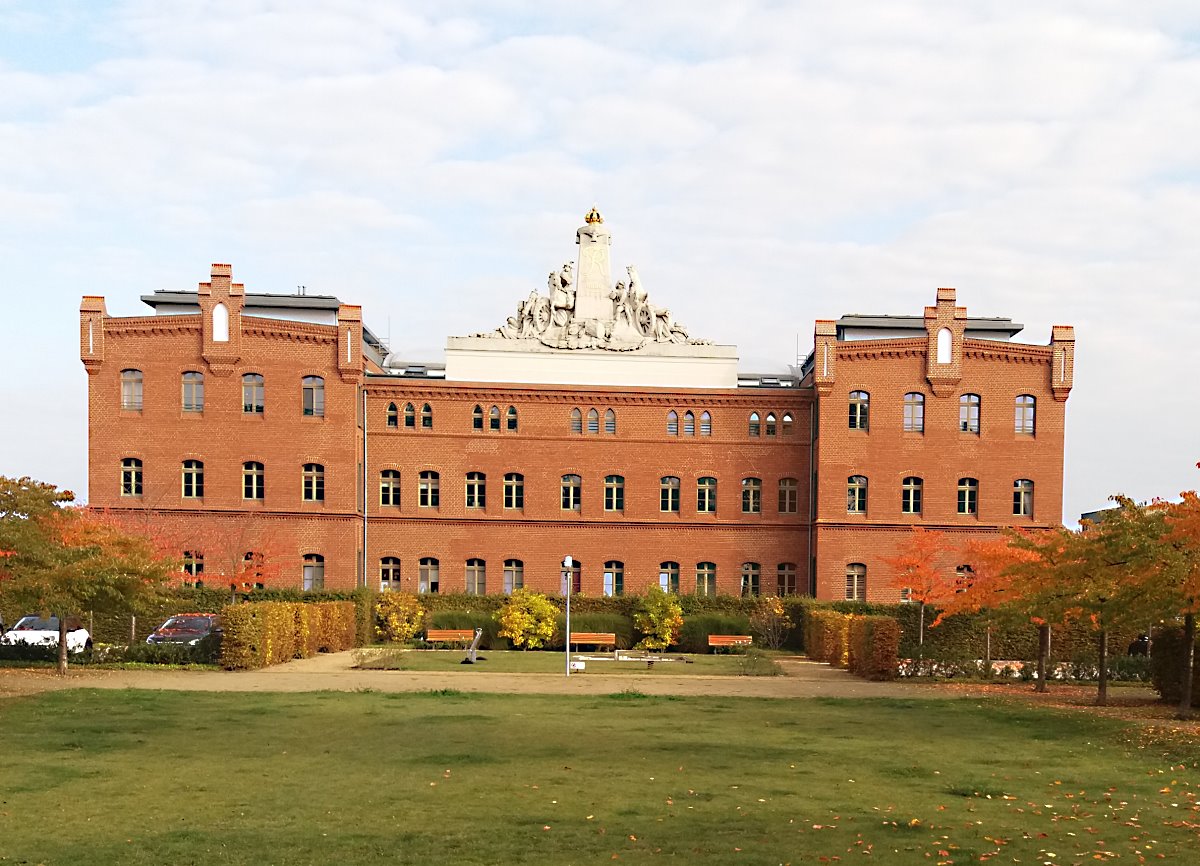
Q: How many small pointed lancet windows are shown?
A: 15